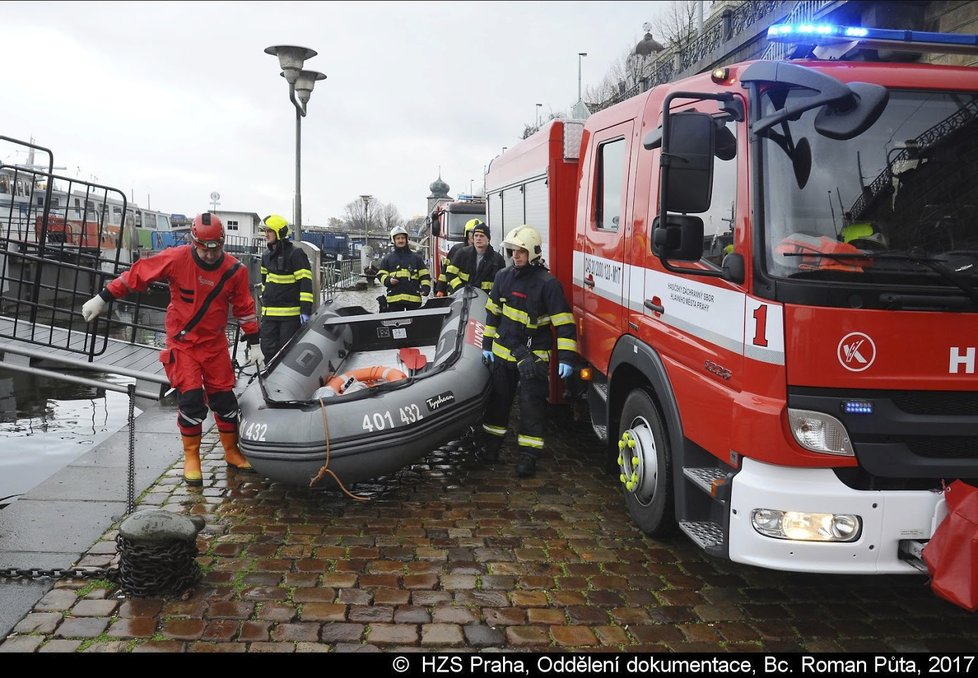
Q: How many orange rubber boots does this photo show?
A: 2